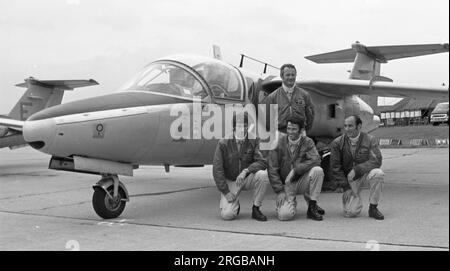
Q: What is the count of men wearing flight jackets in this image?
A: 4